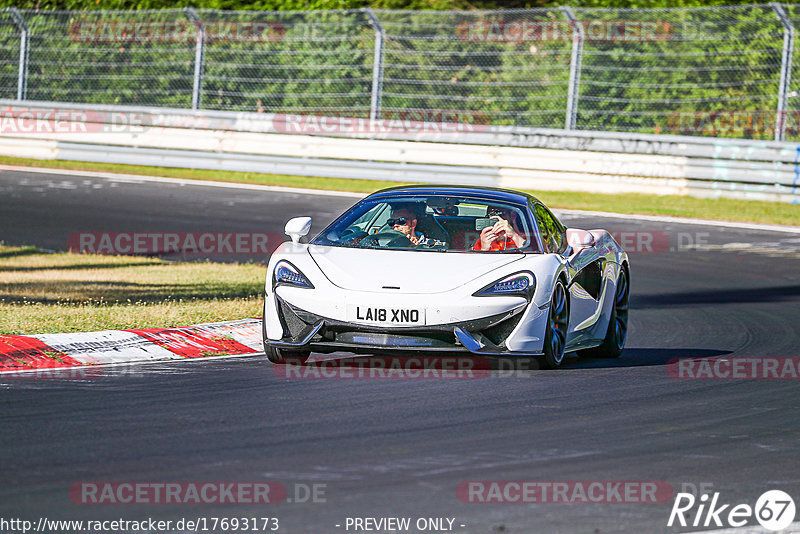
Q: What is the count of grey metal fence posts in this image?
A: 5